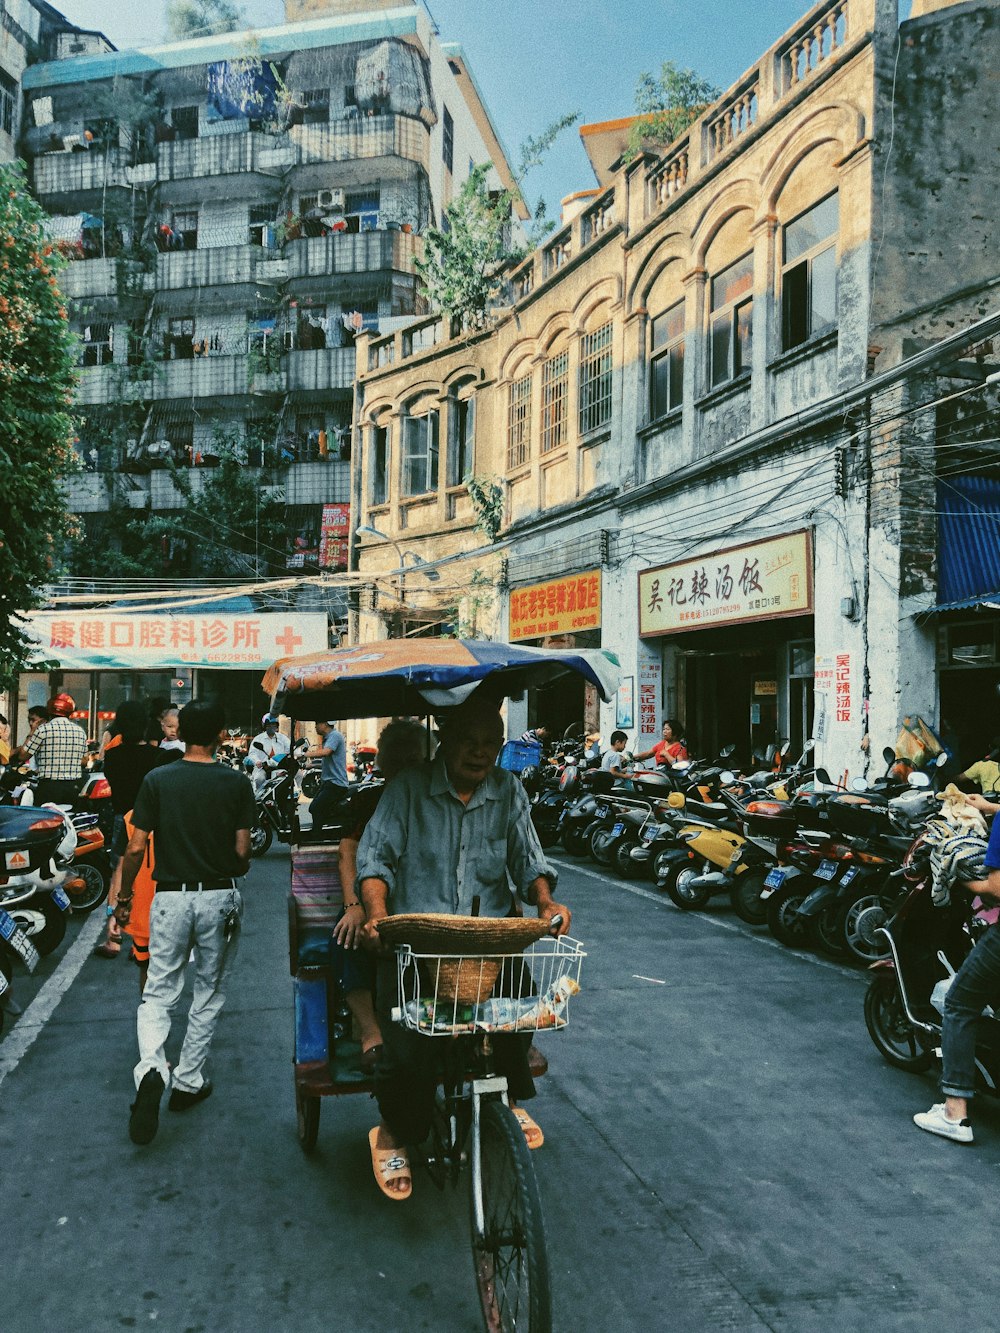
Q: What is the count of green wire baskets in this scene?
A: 0